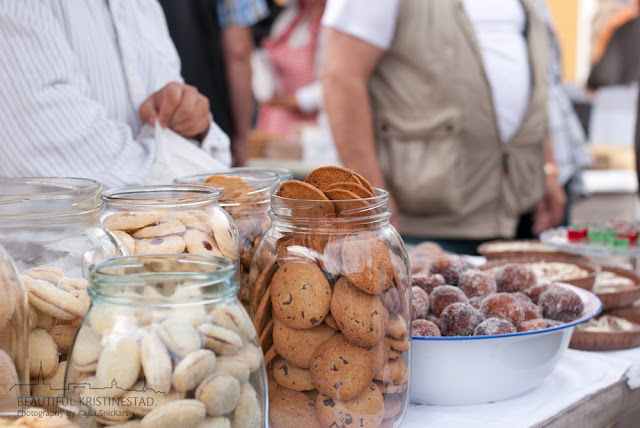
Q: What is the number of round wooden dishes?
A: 4